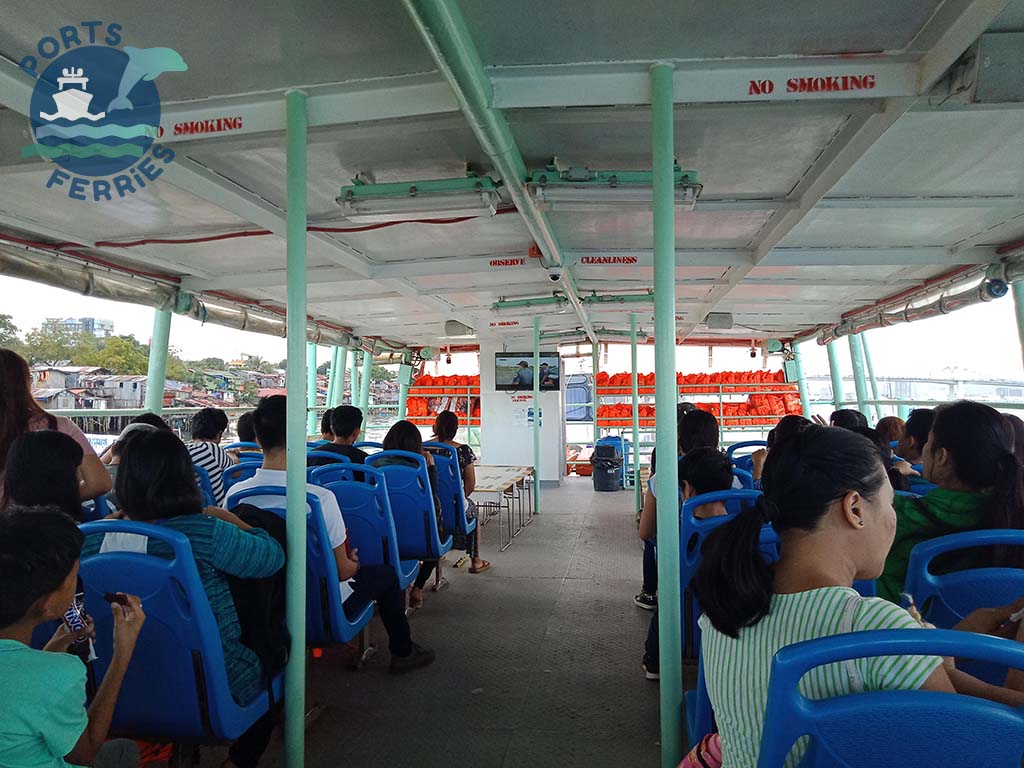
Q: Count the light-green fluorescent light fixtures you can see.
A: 6